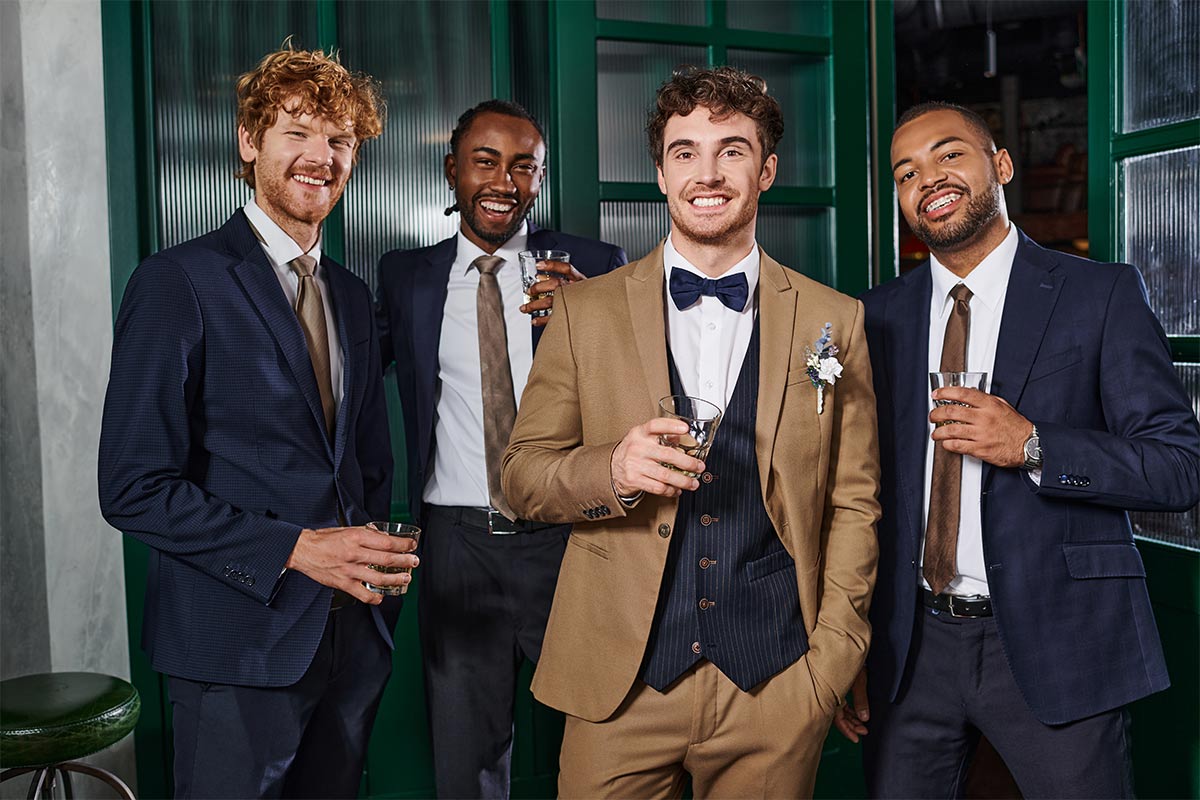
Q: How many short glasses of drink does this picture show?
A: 4